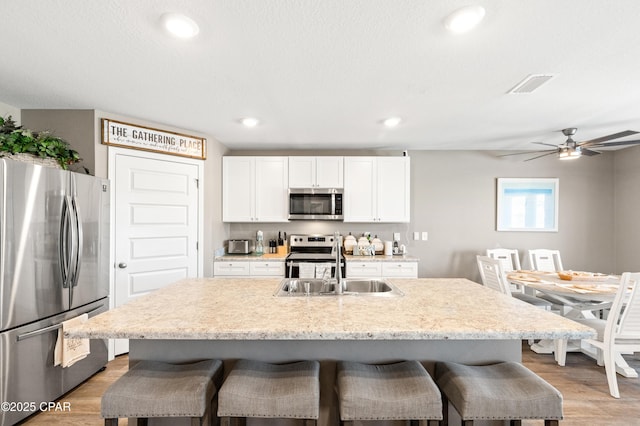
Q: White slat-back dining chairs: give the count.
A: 4